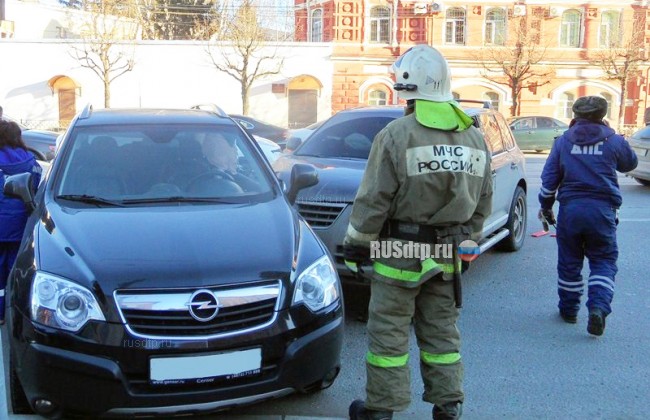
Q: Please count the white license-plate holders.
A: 1